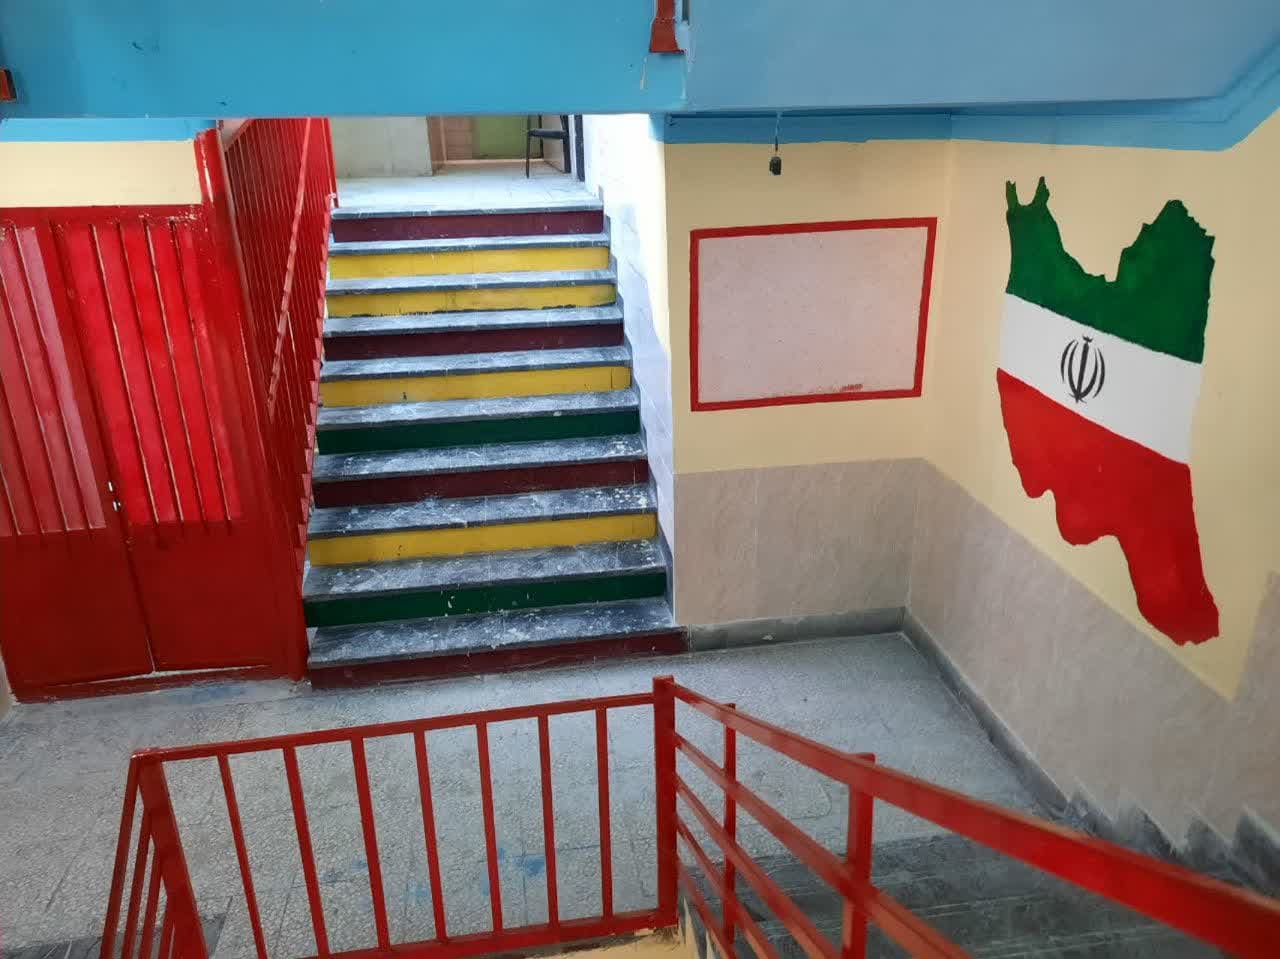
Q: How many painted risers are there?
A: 10